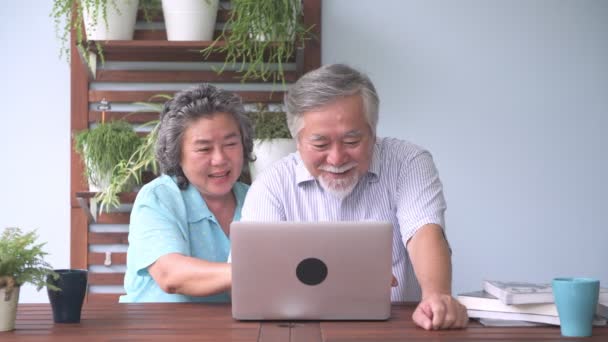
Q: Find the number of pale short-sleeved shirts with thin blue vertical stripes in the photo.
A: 1